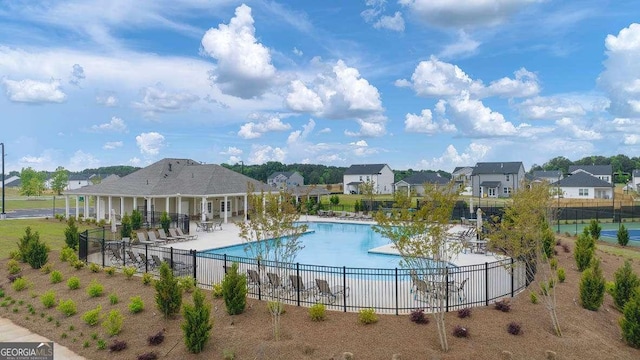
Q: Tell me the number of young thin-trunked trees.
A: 3